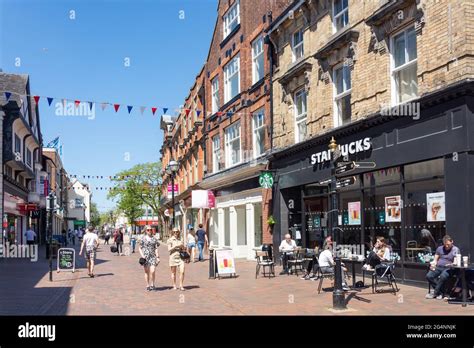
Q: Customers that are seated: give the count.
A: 5